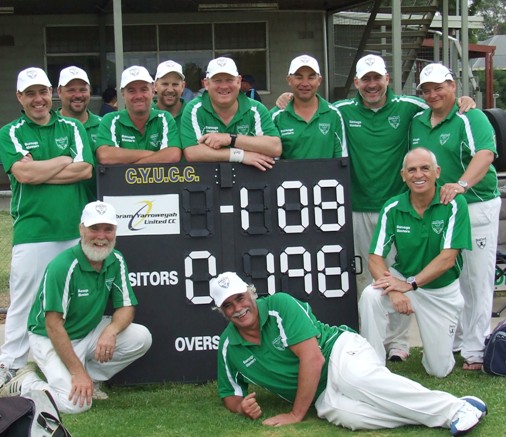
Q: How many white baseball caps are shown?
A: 10